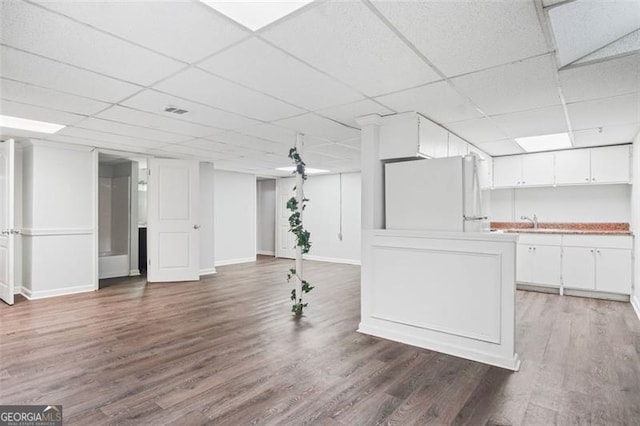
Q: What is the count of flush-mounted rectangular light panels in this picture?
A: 4